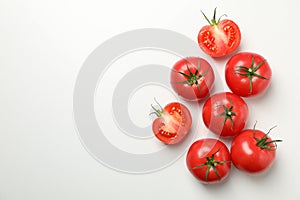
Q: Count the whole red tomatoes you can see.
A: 5